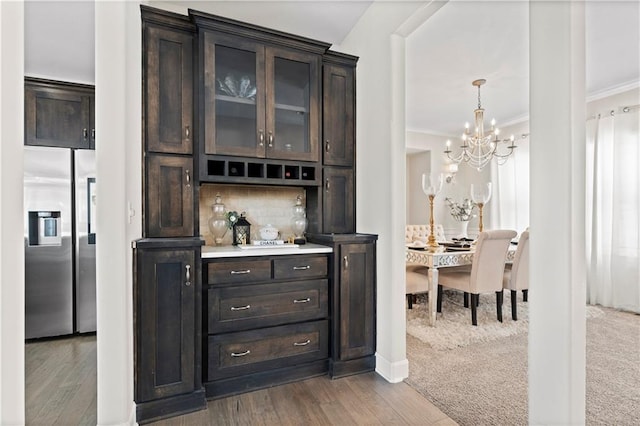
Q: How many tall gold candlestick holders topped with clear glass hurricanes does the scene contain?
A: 2